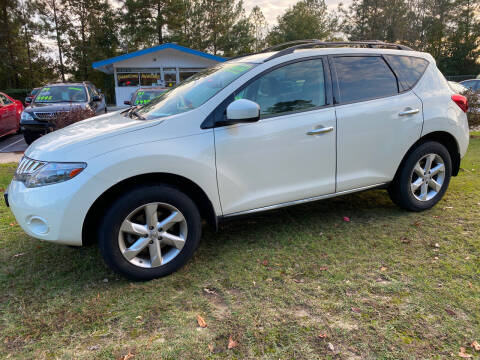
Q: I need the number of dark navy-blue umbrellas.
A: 0